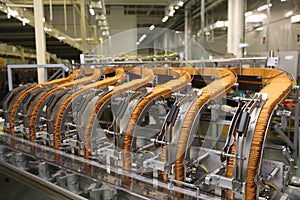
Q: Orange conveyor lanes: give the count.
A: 7